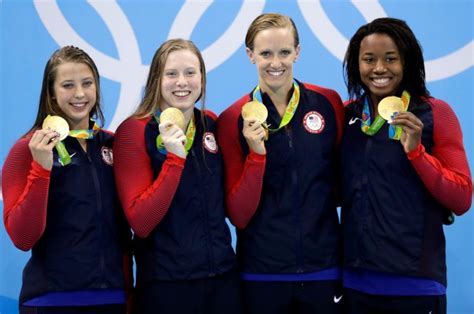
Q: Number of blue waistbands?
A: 3